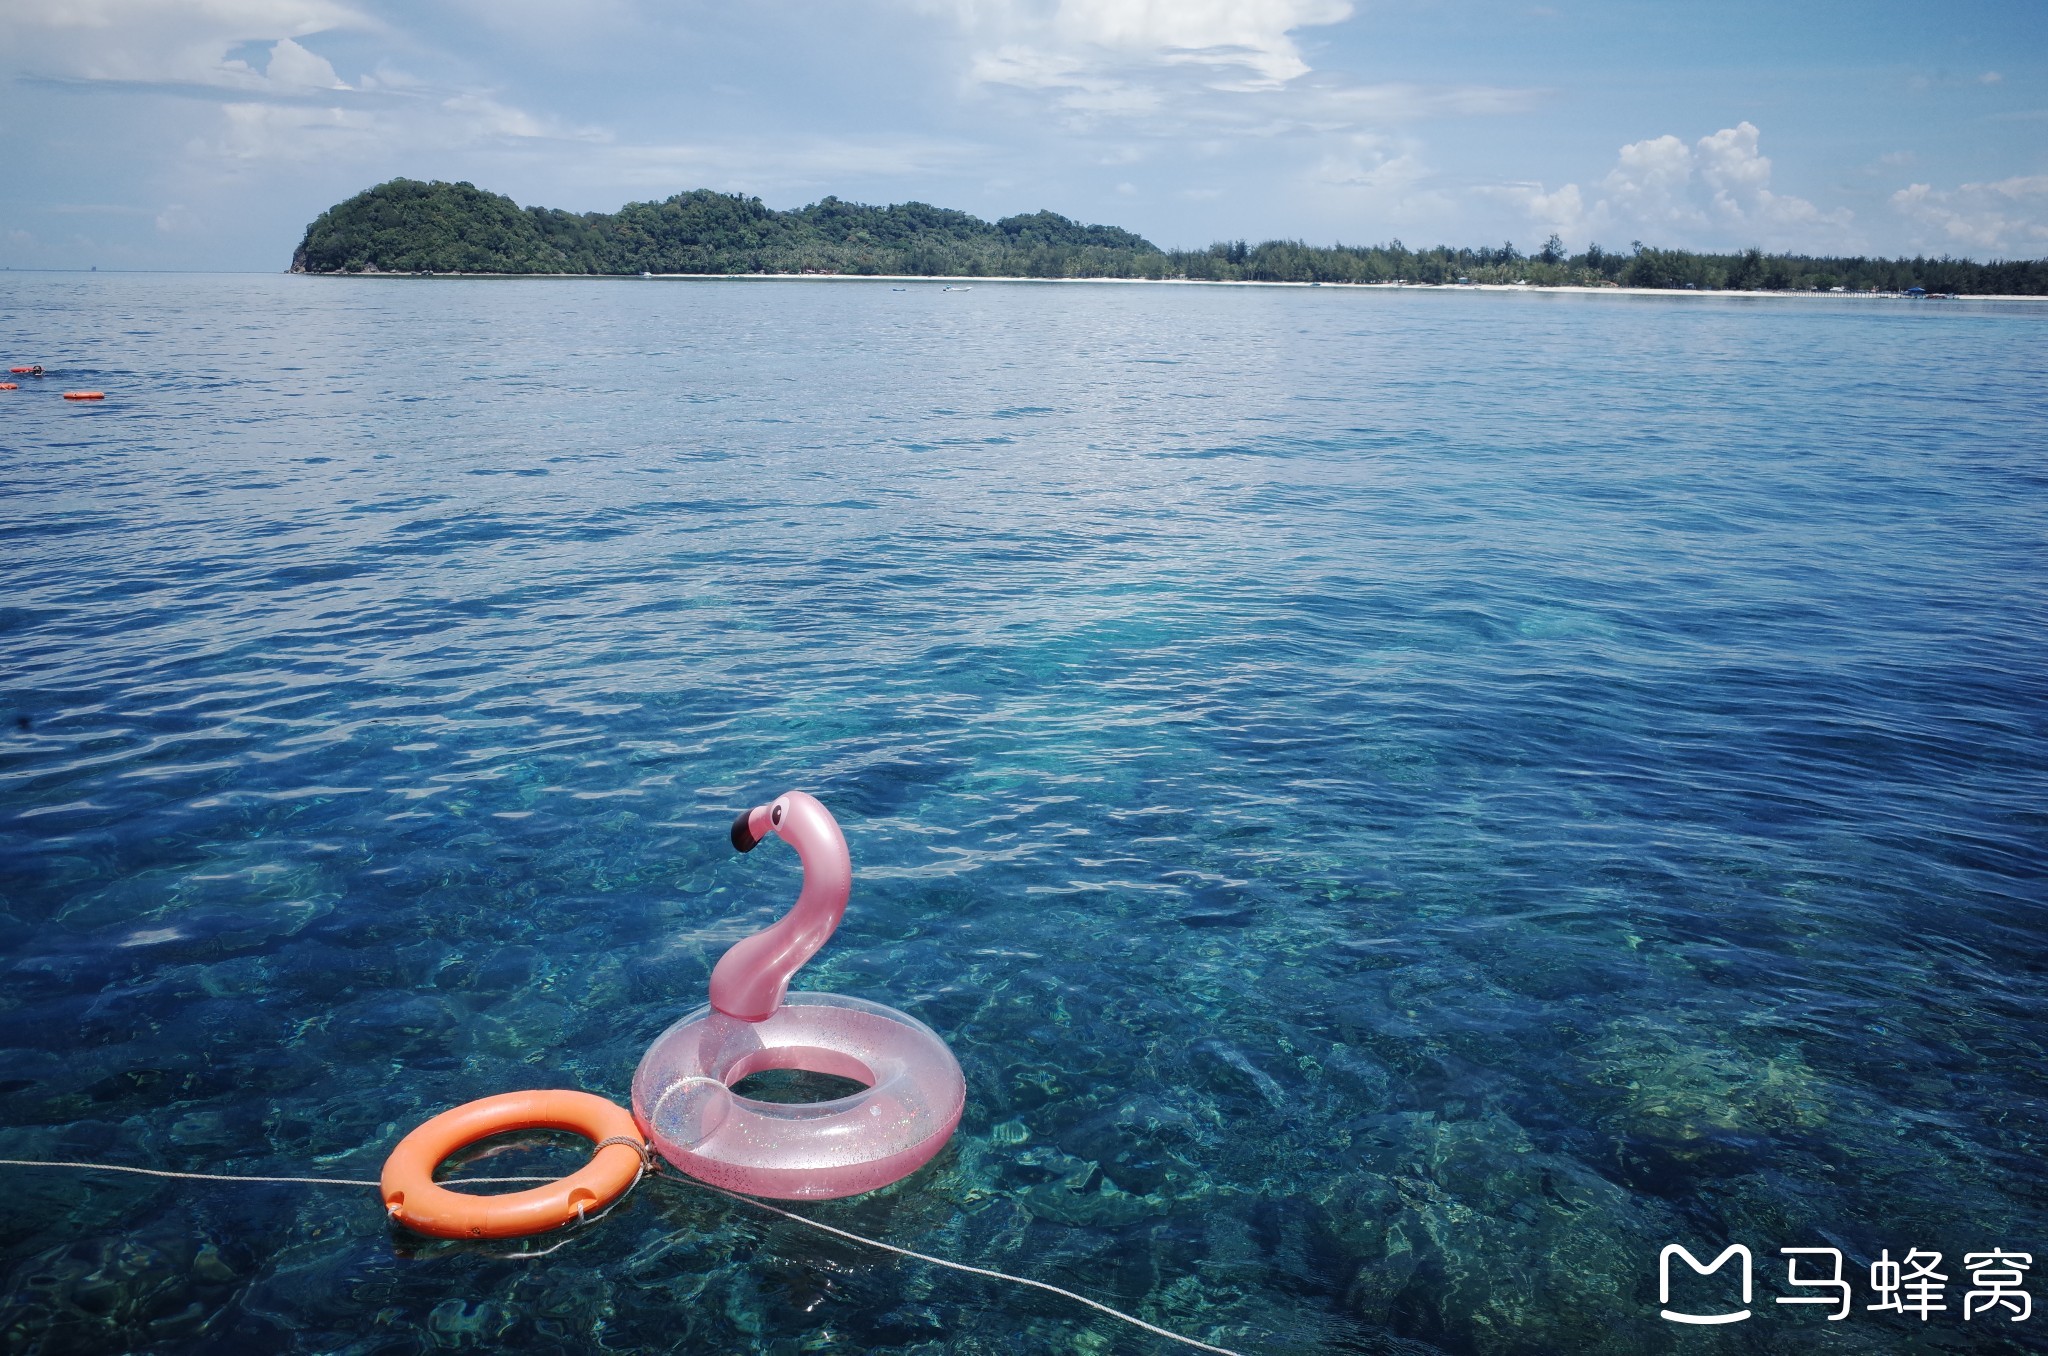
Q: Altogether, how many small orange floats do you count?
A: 3